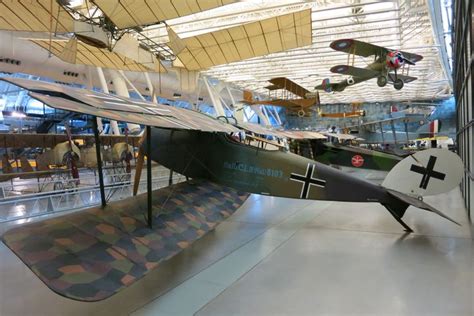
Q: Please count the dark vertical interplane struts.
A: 2